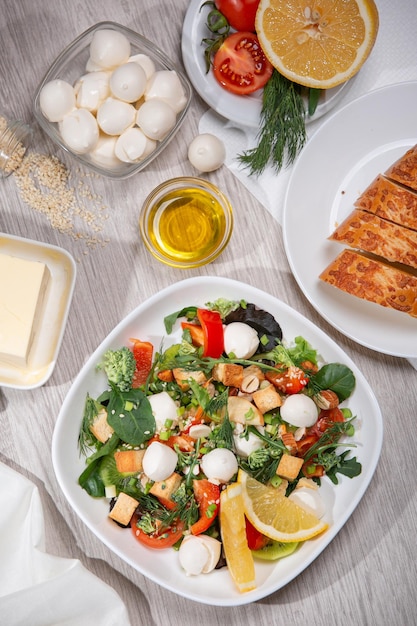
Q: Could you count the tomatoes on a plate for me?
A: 2